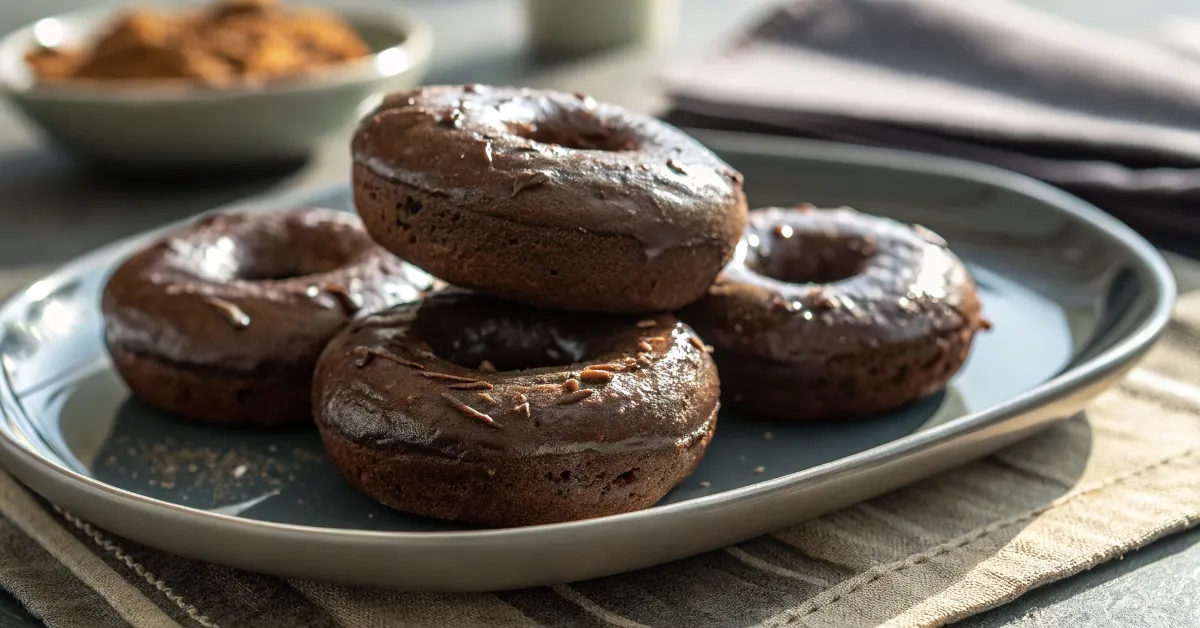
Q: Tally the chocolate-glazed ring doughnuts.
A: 4